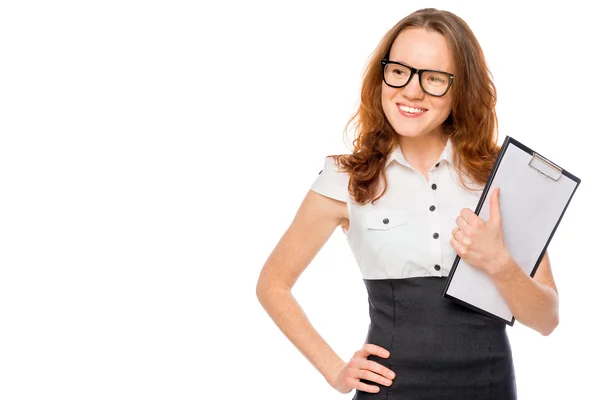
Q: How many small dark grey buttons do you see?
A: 6